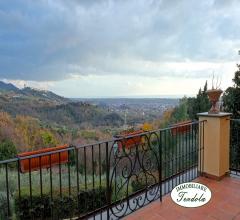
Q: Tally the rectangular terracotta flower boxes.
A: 3